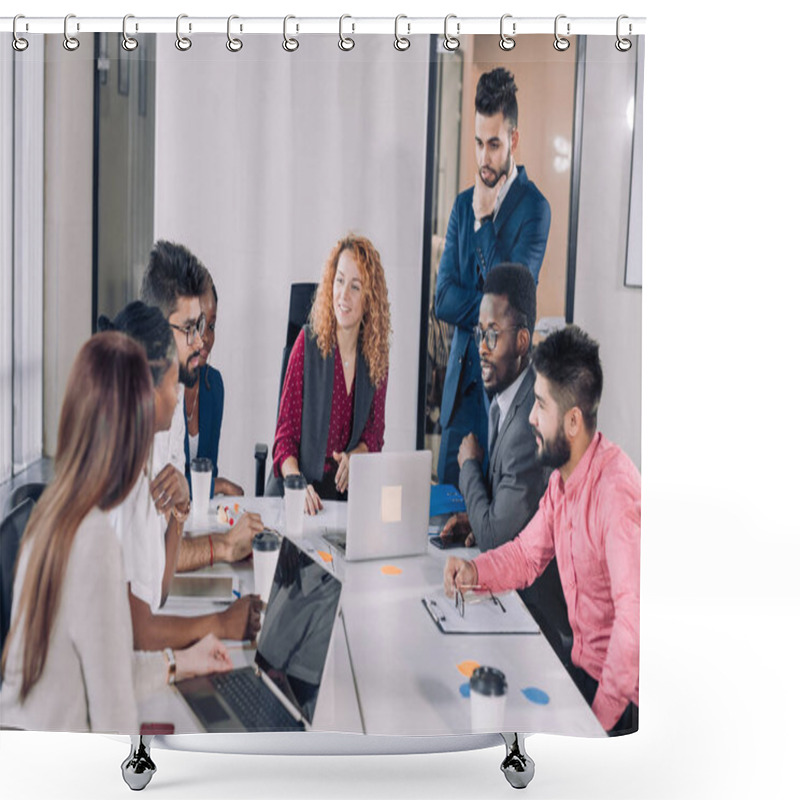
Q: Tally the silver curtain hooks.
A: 12